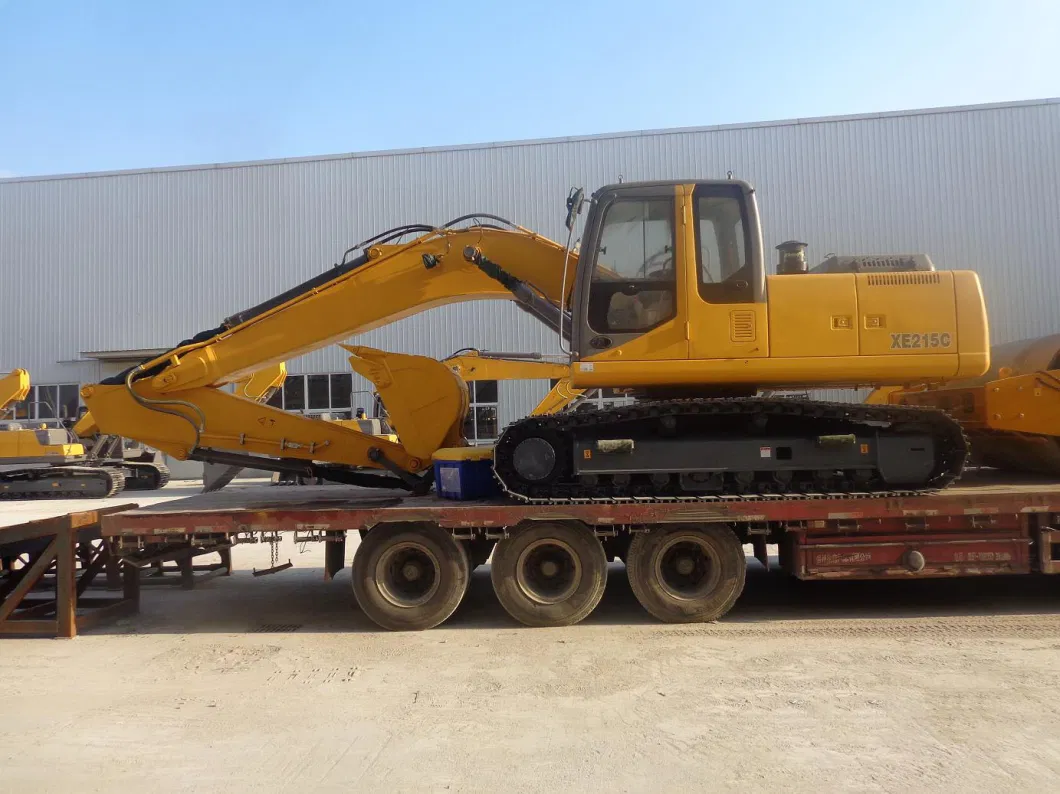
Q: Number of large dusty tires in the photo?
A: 3